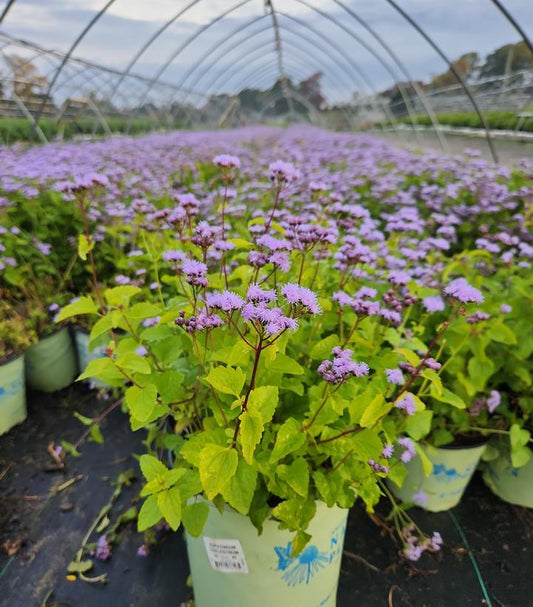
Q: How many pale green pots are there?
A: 6